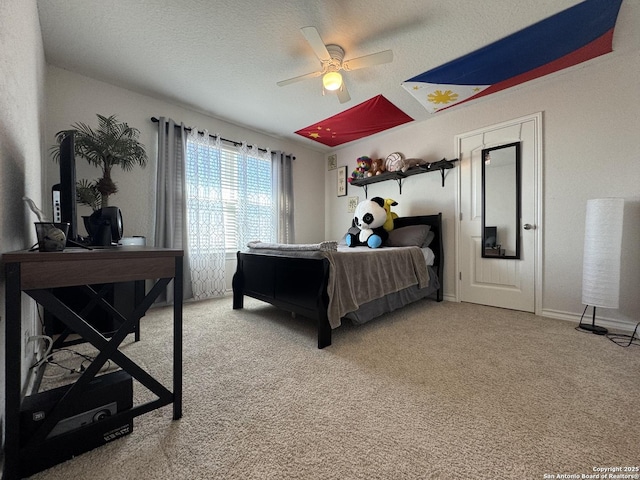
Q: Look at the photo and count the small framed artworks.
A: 3